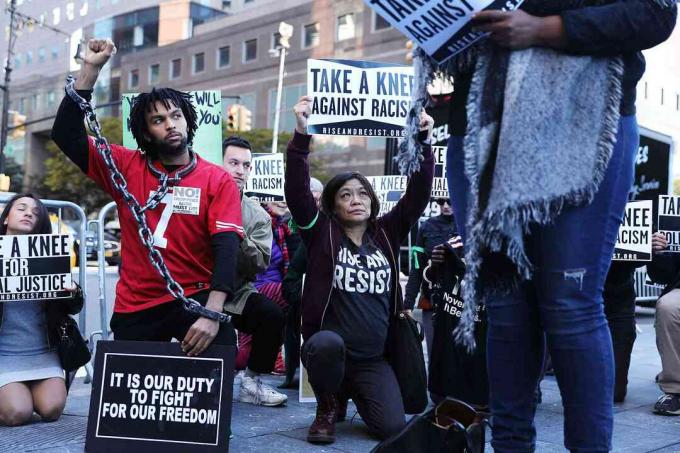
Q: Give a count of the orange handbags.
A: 0